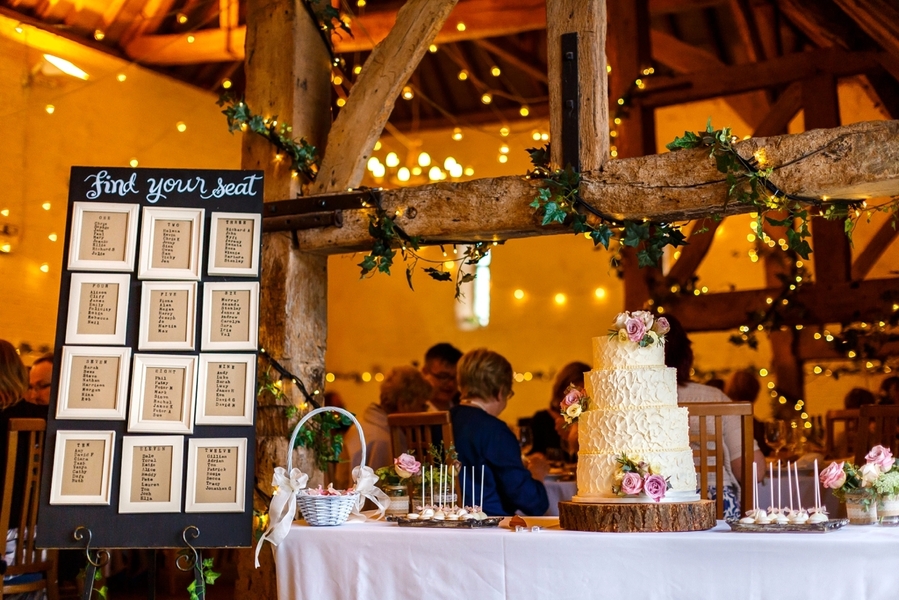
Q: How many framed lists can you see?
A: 12